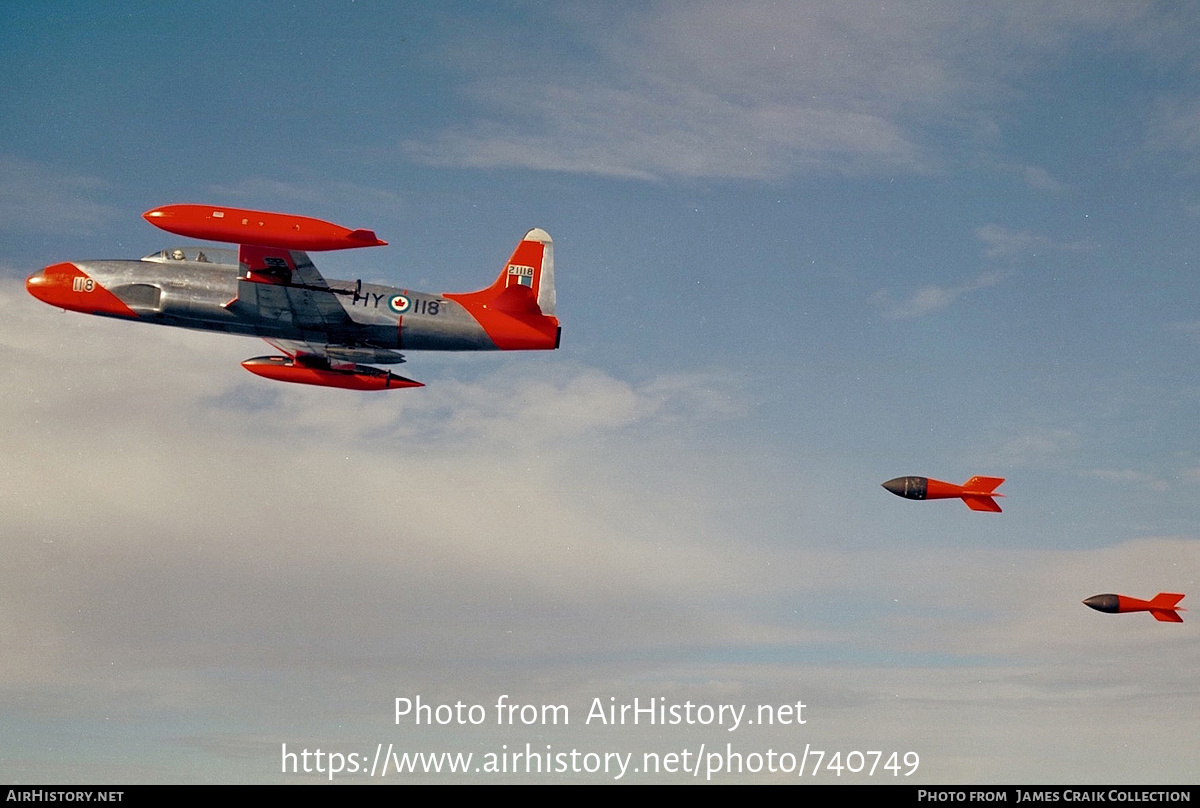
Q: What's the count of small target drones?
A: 2